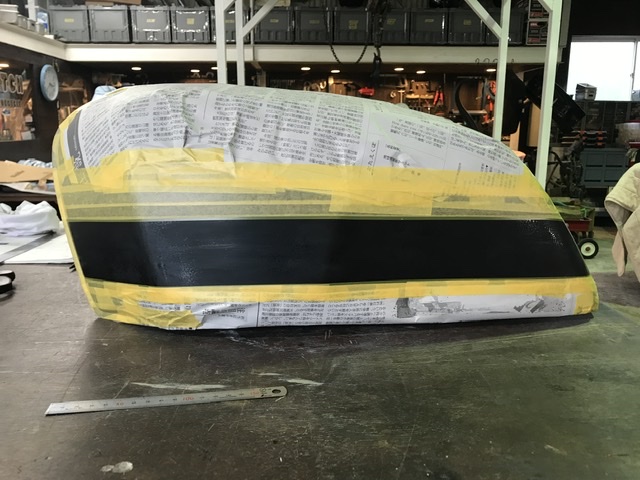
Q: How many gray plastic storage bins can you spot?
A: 12